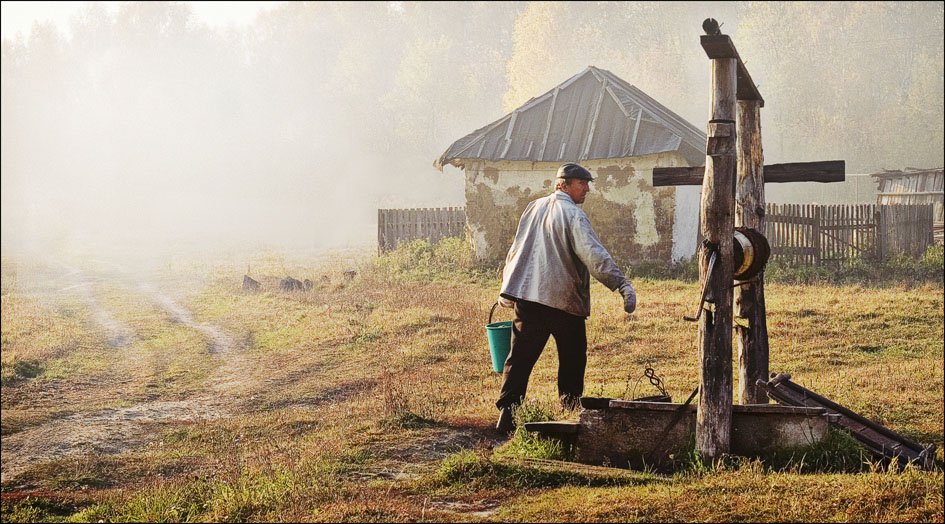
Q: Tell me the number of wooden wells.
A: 1